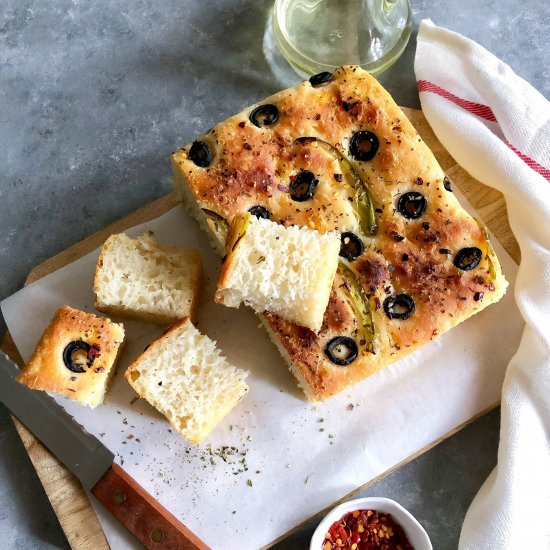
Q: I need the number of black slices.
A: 13